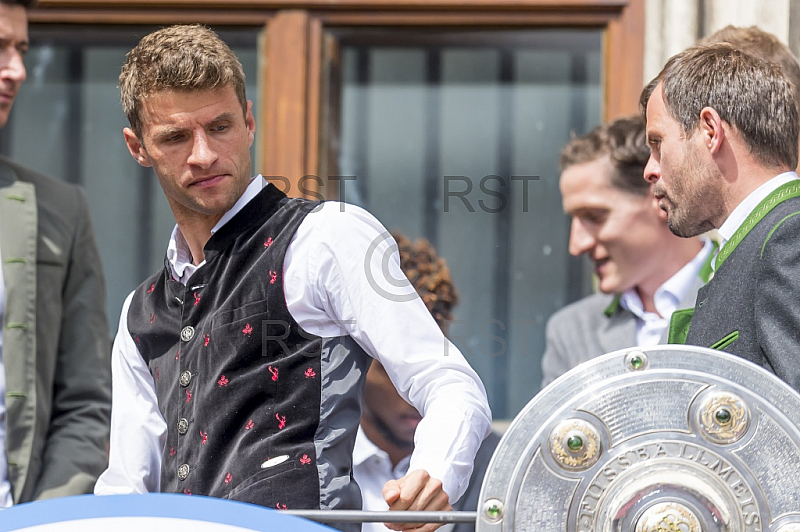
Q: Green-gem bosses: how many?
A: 4